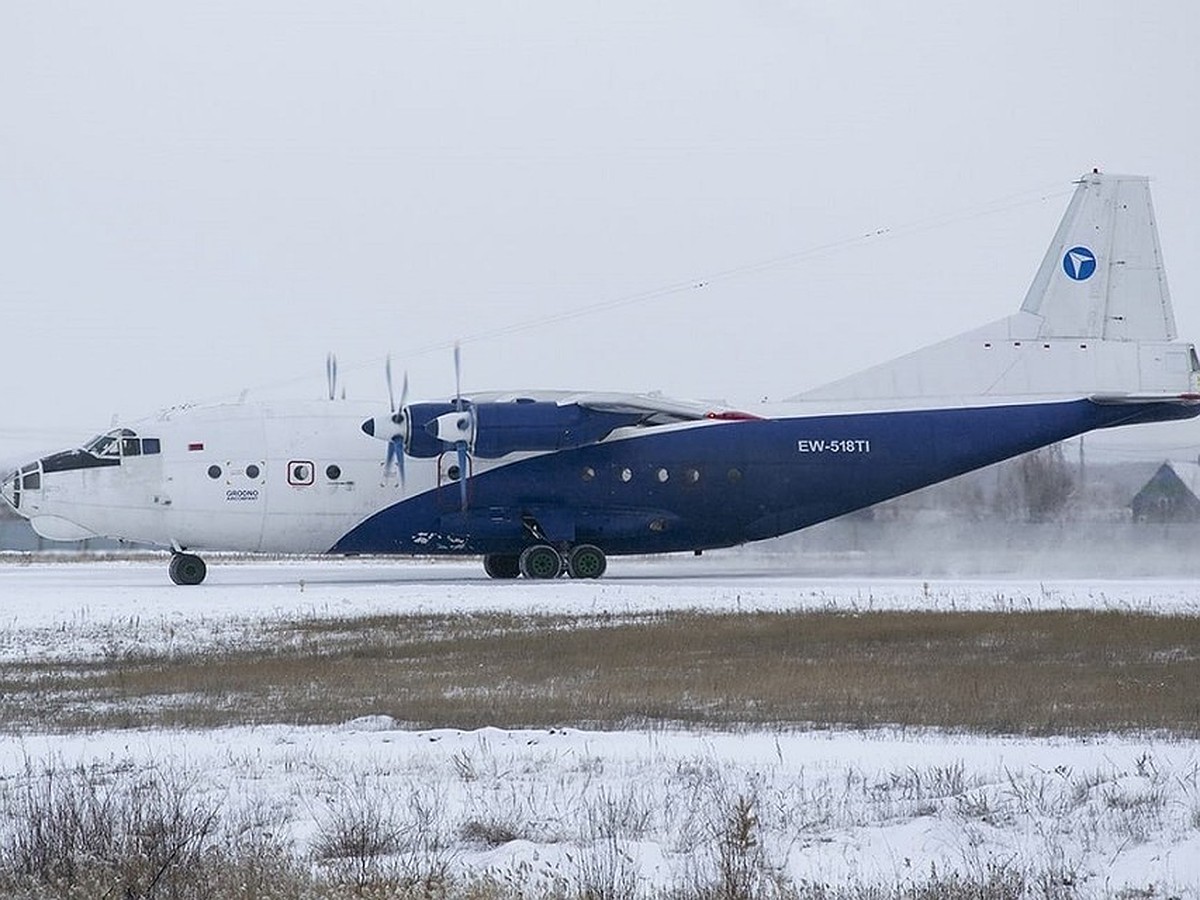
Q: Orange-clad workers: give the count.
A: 0